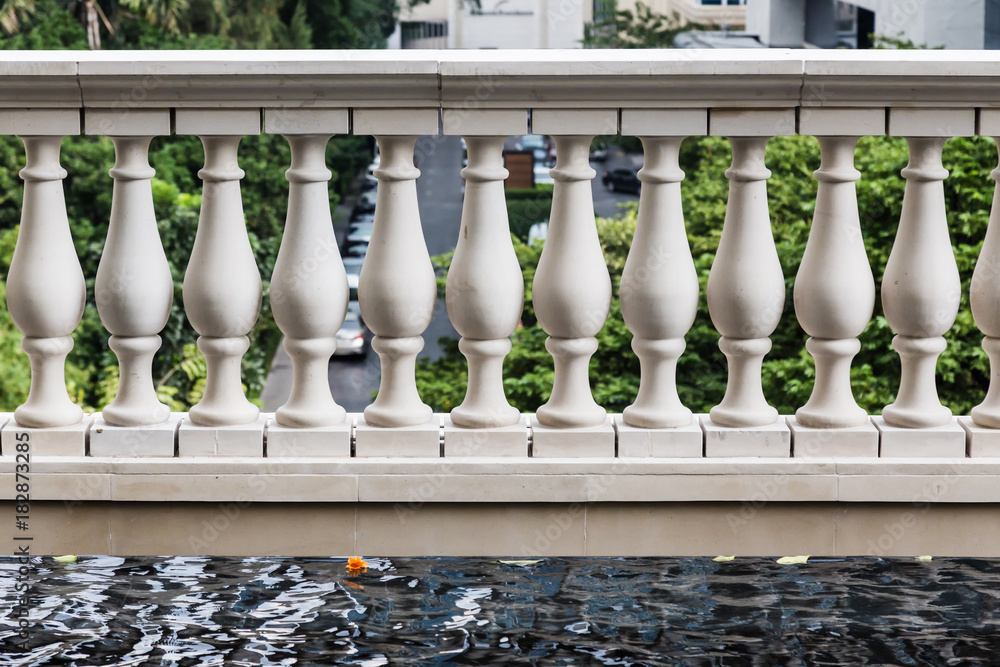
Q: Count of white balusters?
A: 12